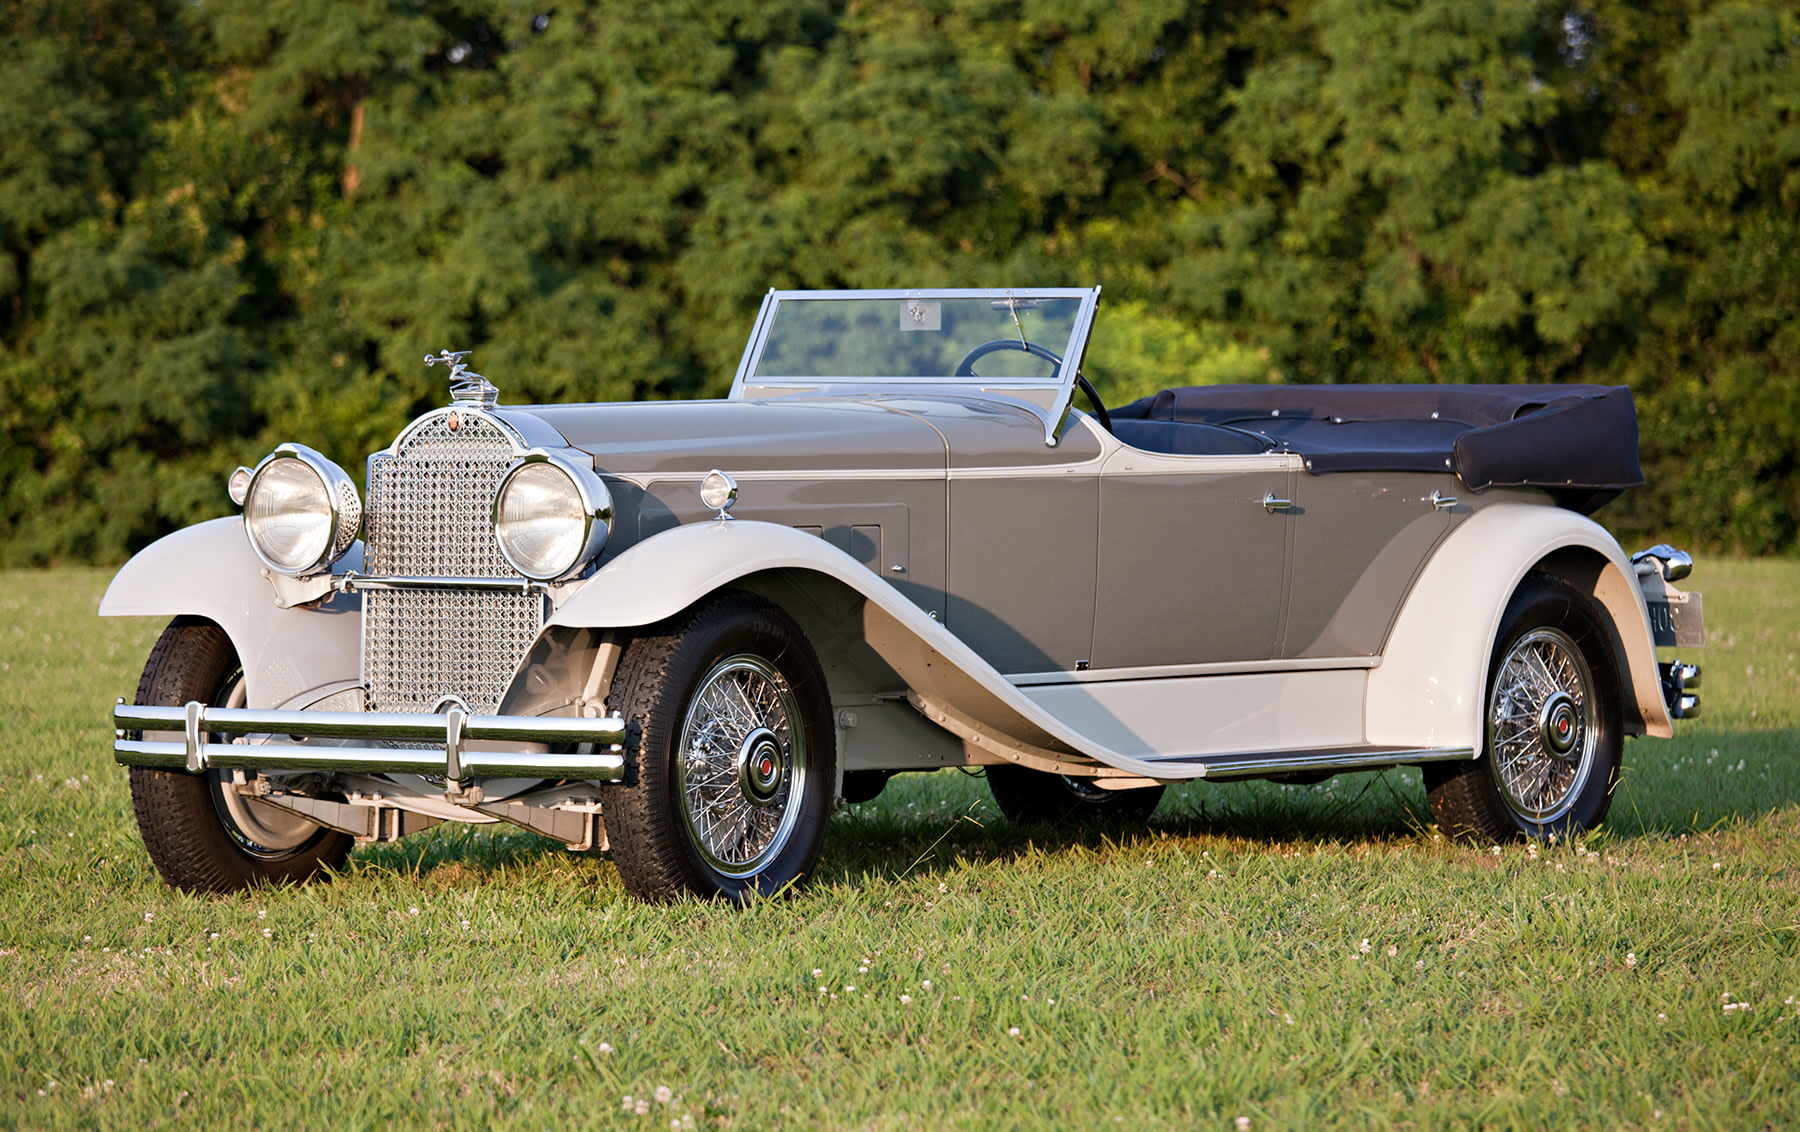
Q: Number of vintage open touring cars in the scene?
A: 1